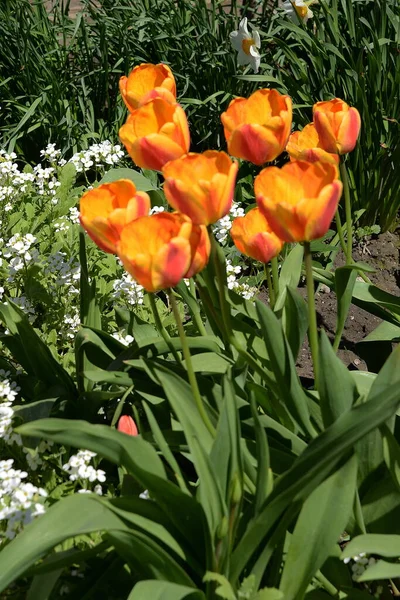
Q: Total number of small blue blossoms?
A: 0